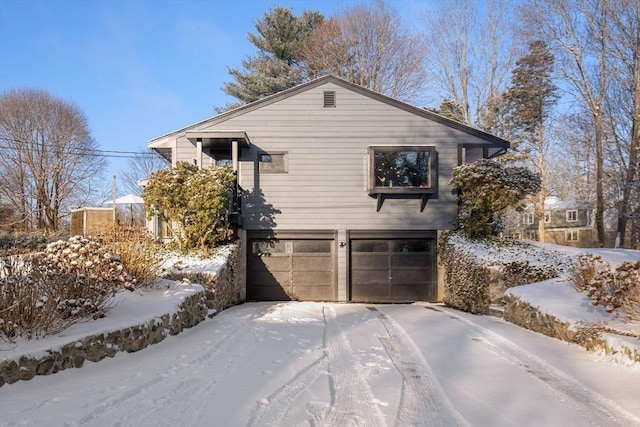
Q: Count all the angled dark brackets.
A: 2